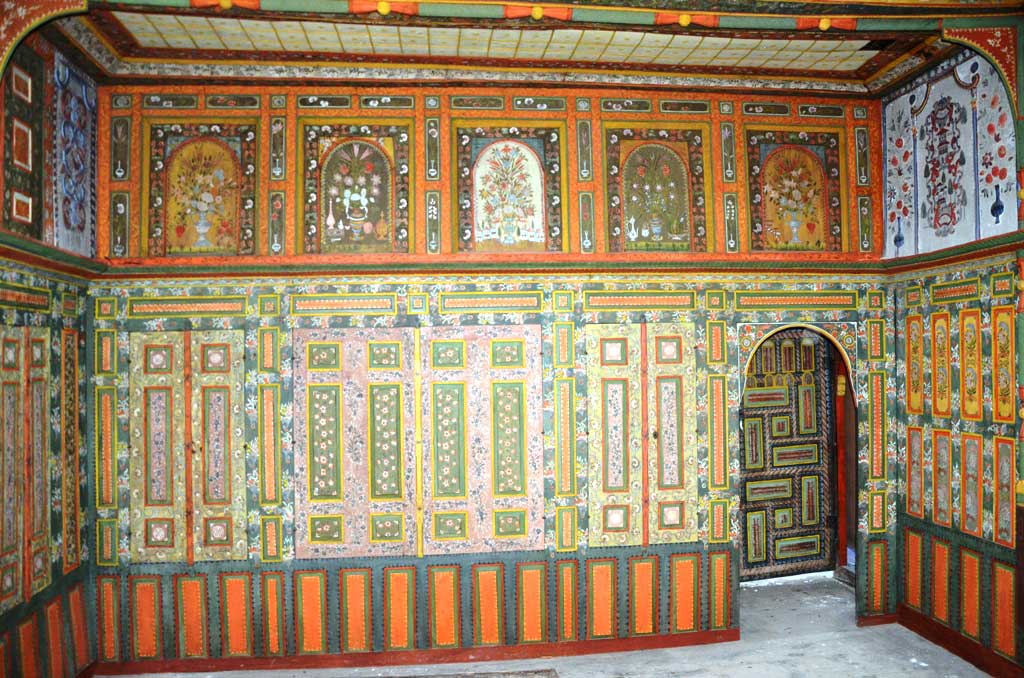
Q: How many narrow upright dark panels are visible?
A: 12